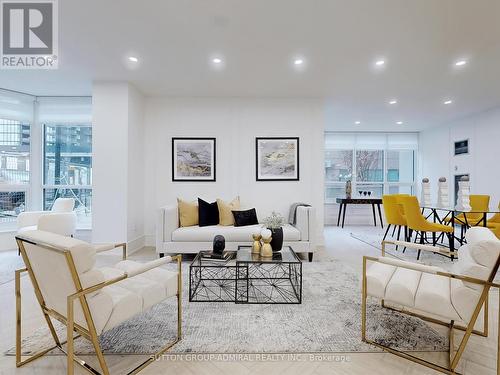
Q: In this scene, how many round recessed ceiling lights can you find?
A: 9